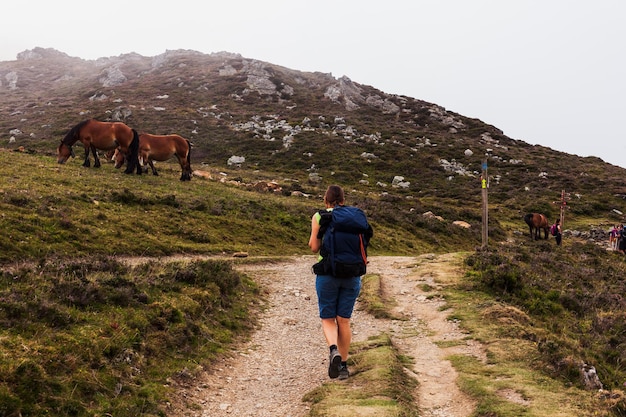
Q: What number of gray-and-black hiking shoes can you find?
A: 2